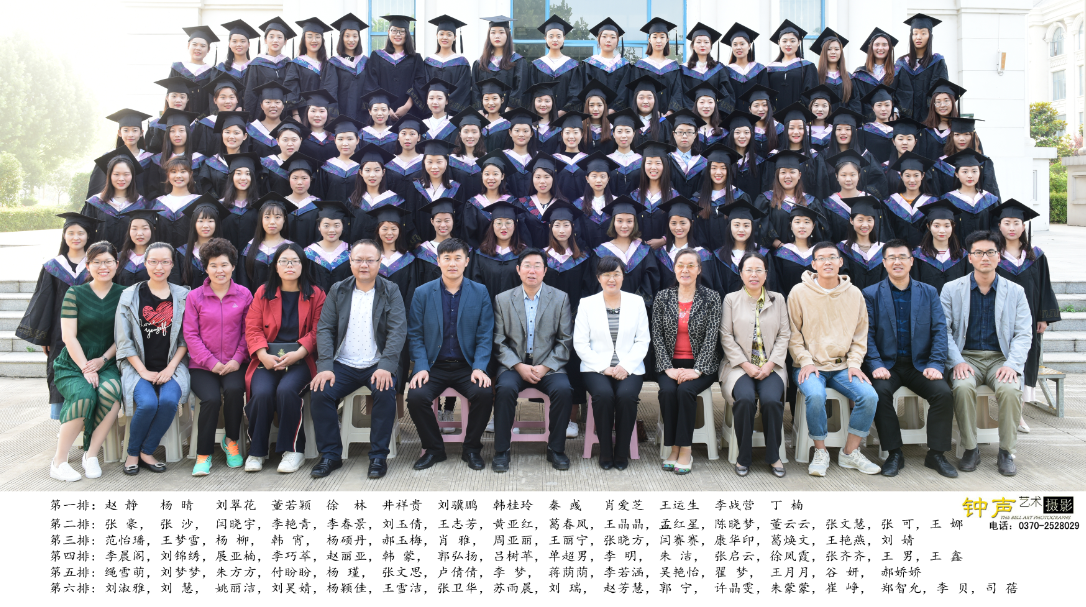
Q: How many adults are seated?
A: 13